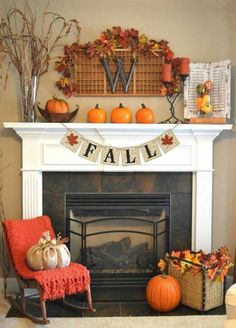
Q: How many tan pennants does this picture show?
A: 6